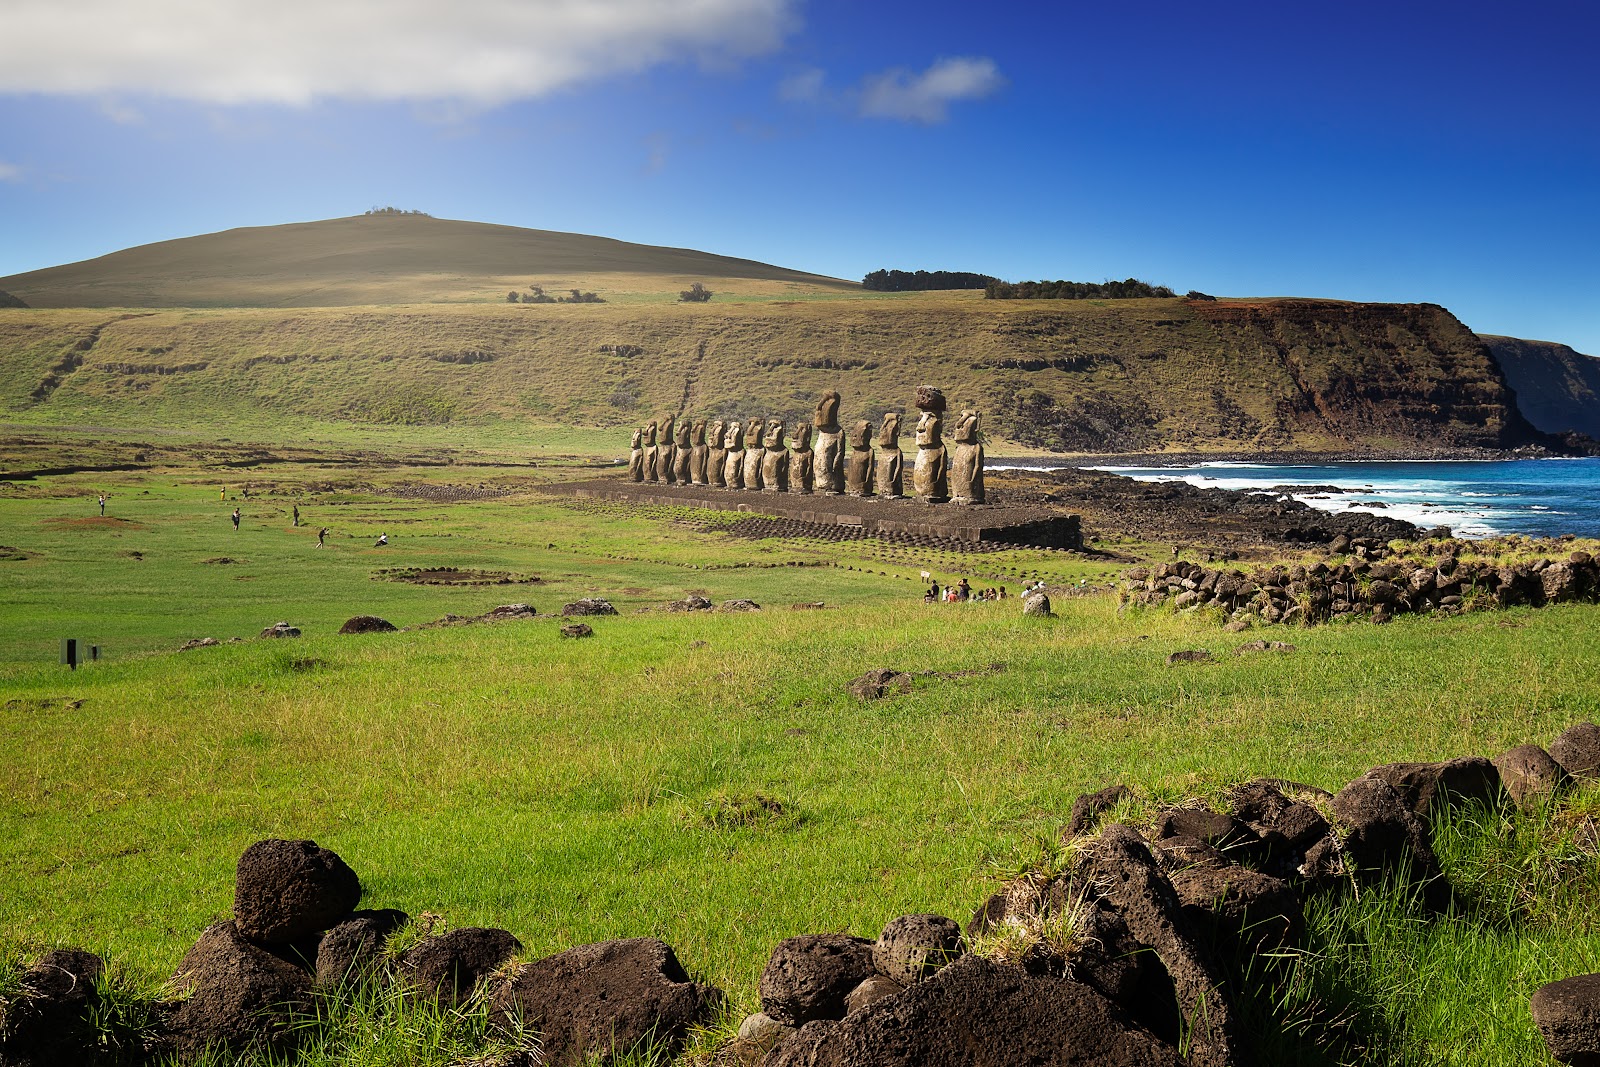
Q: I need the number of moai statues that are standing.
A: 15